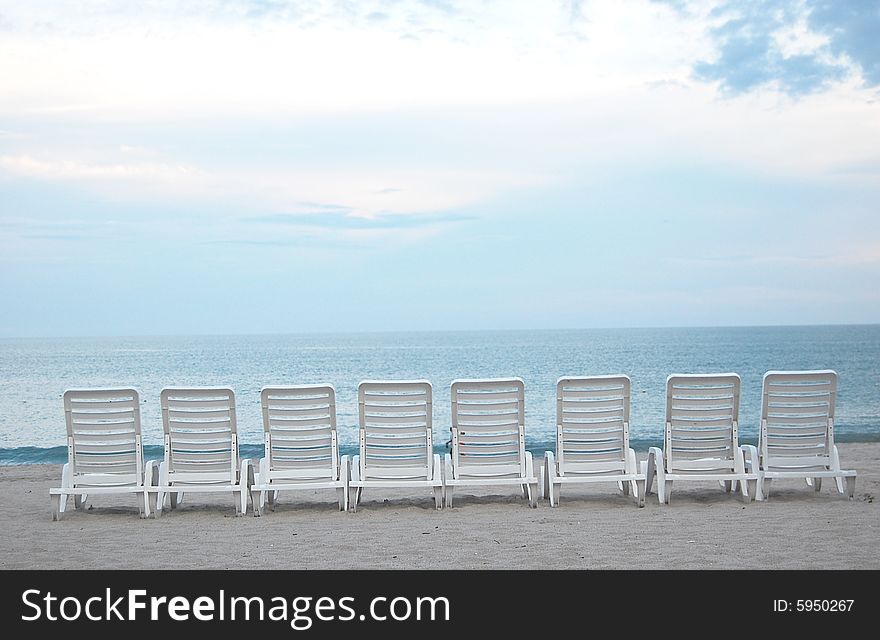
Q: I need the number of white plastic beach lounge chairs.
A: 8